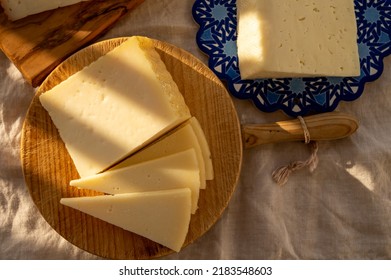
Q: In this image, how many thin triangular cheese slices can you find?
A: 4